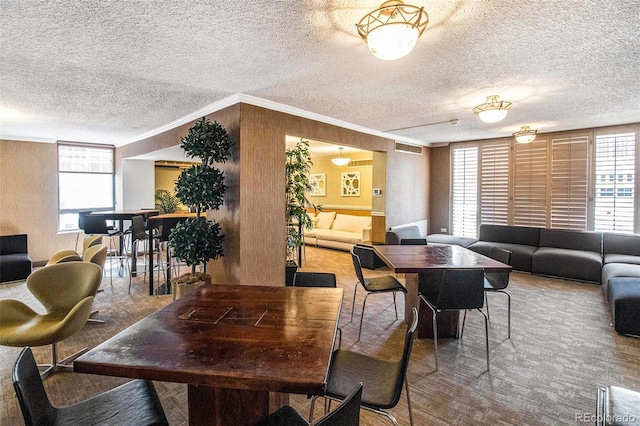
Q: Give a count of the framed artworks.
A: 2